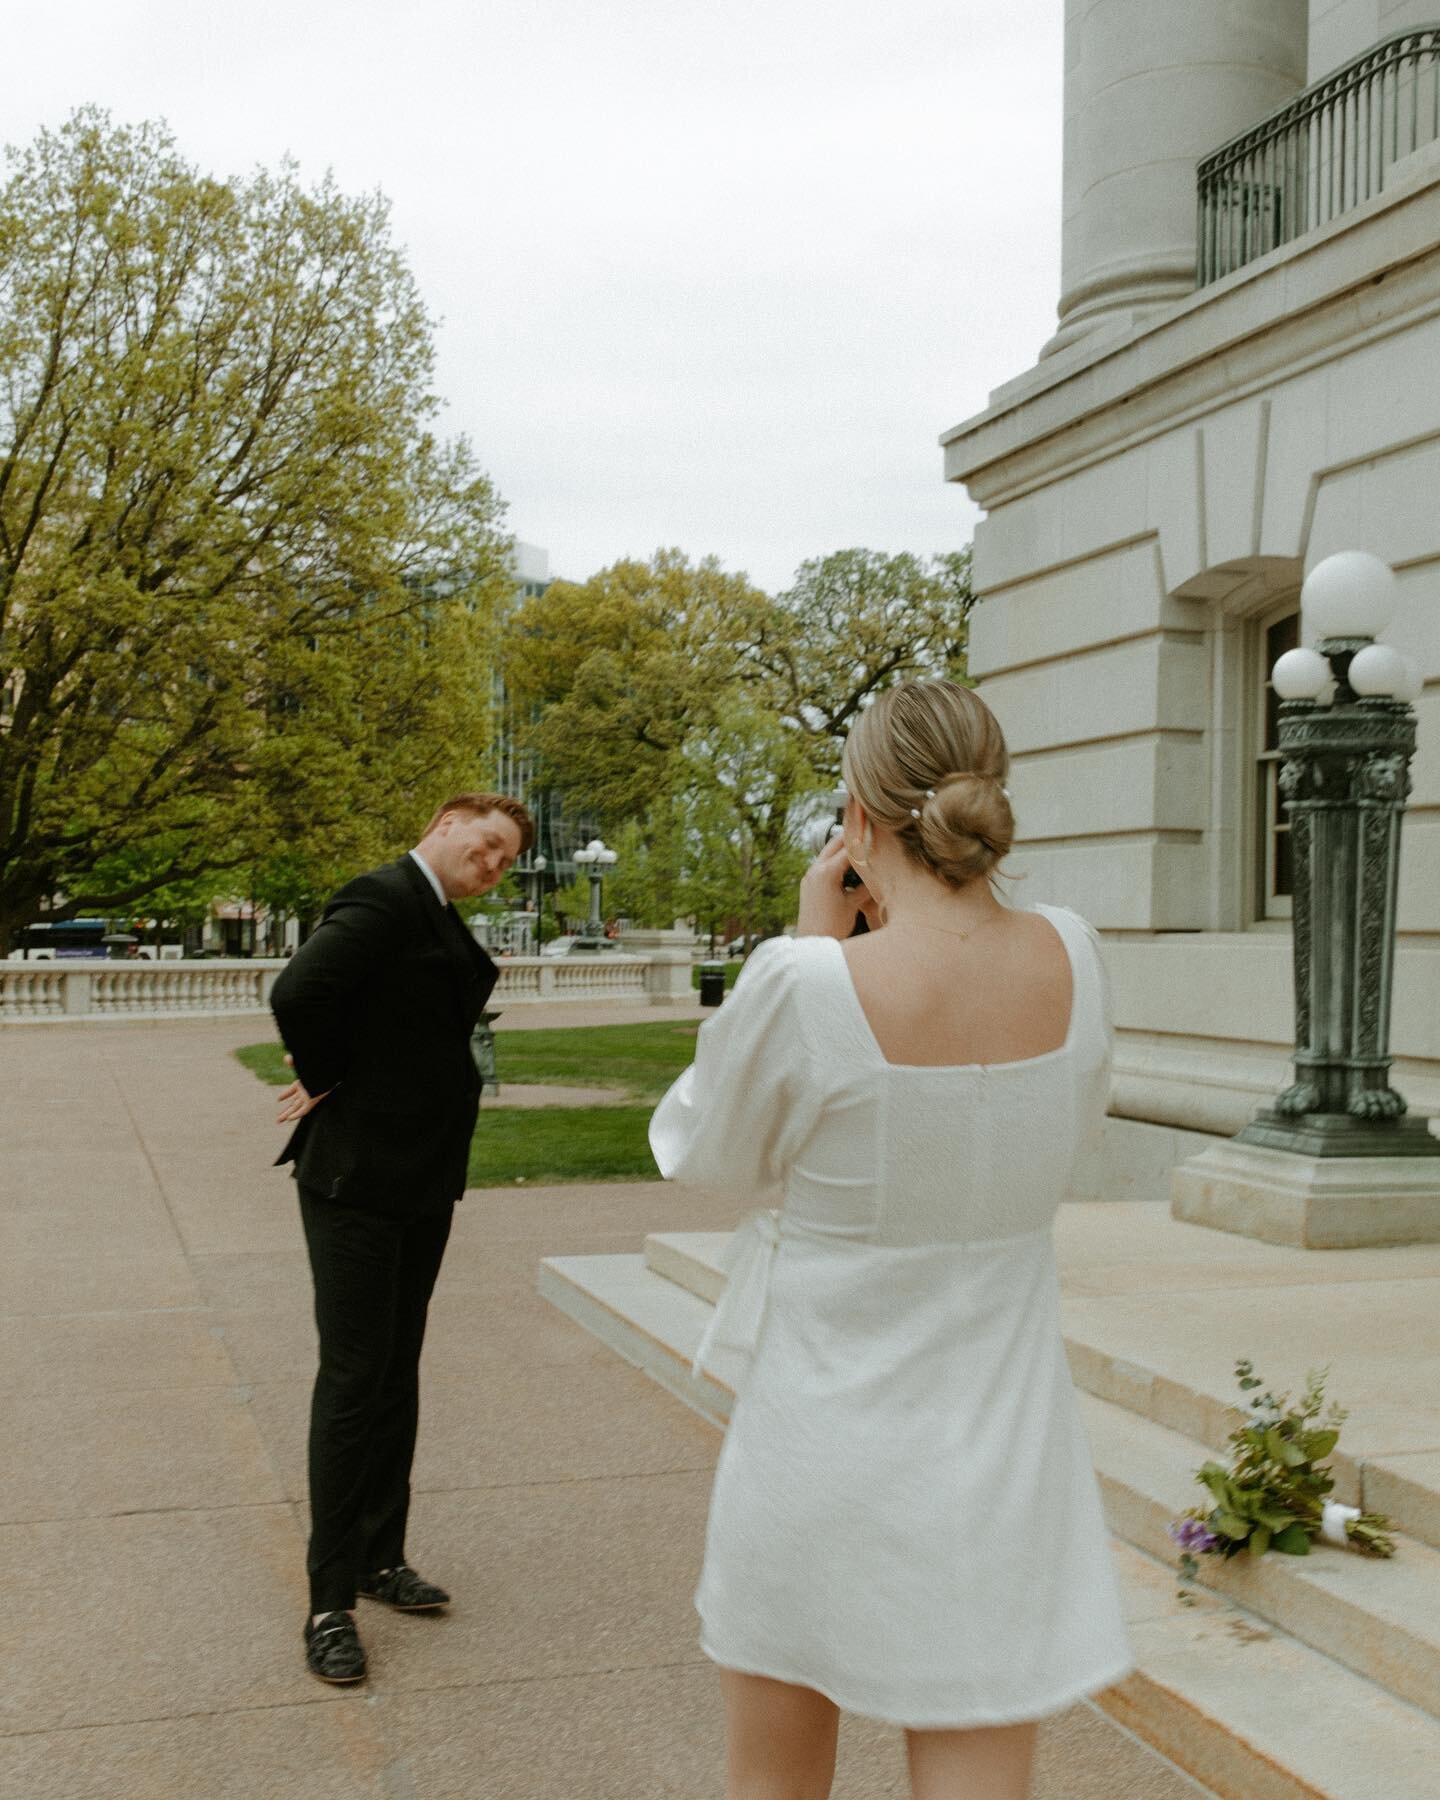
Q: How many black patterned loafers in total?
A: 2